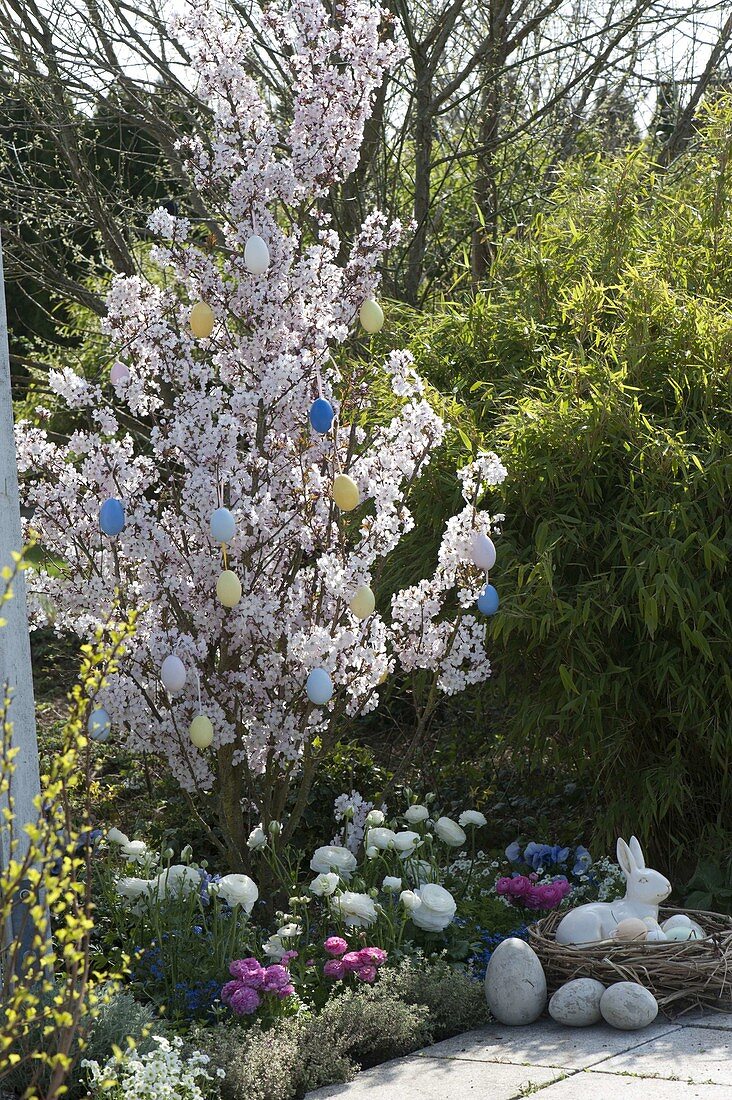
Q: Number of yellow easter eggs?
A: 6